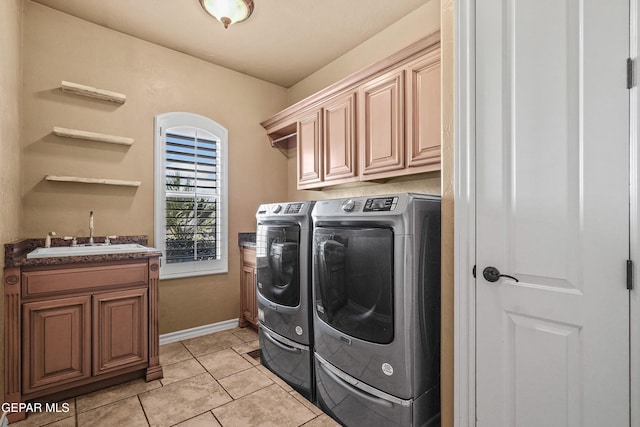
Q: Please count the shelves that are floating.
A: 3